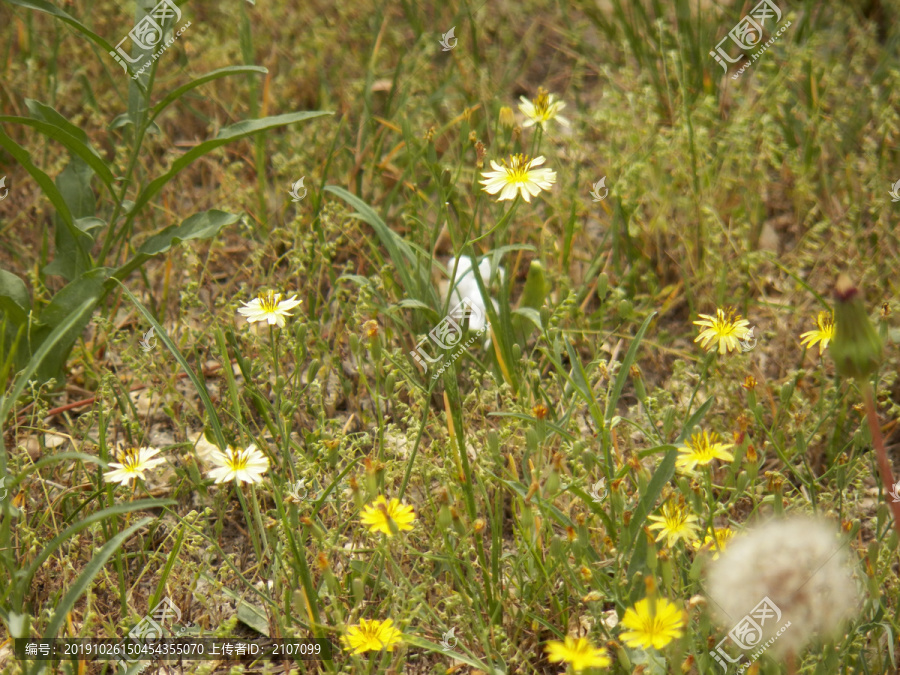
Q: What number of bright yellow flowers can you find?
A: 9